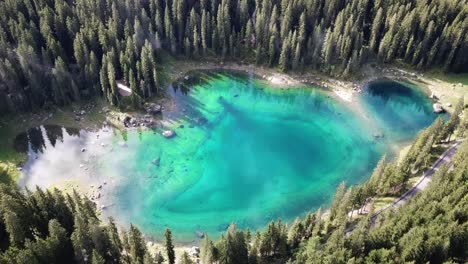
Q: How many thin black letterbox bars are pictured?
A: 0